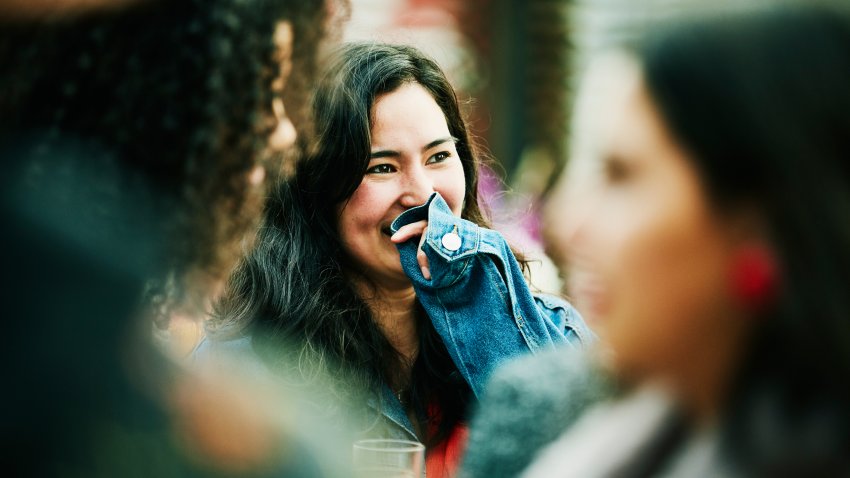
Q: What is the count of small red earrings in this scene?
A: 1